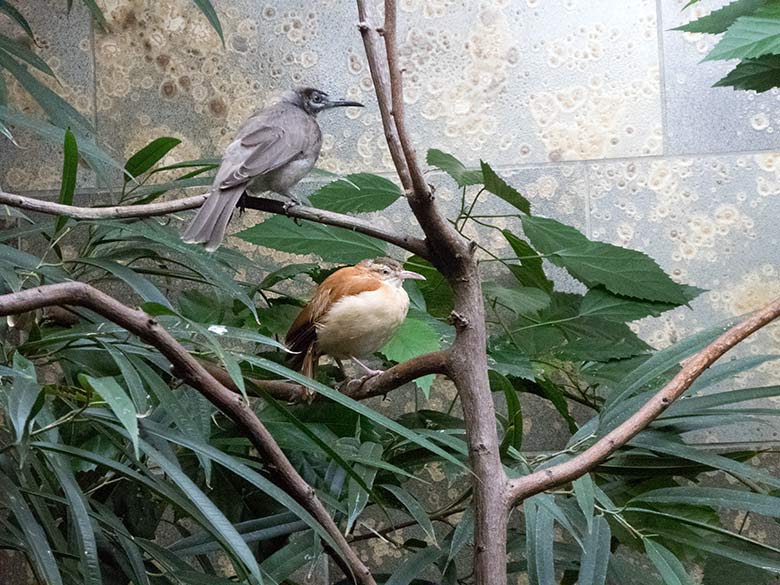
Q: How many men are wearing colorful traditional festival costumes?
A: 0